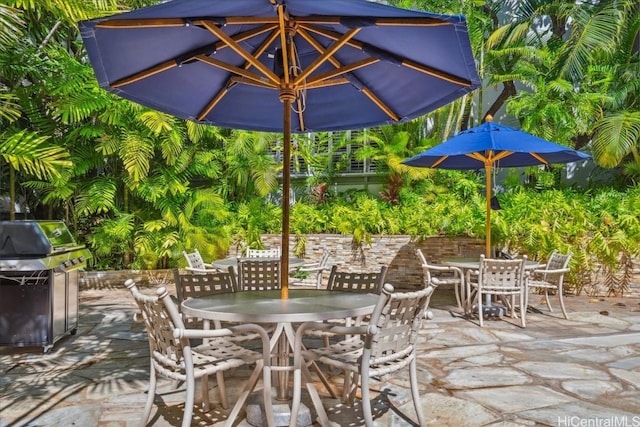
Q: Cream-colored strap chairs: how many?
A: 11